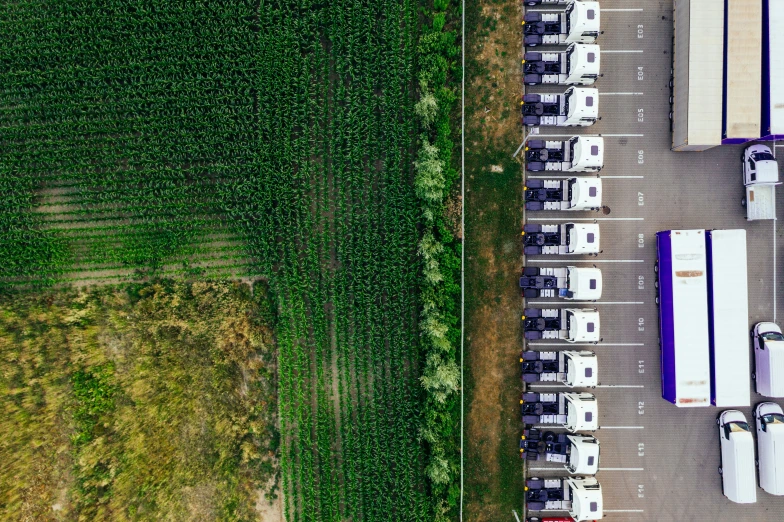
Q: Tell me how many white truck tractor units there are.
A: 12